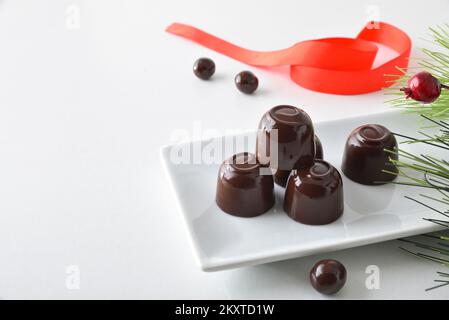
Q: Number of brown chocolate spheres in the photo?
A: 3